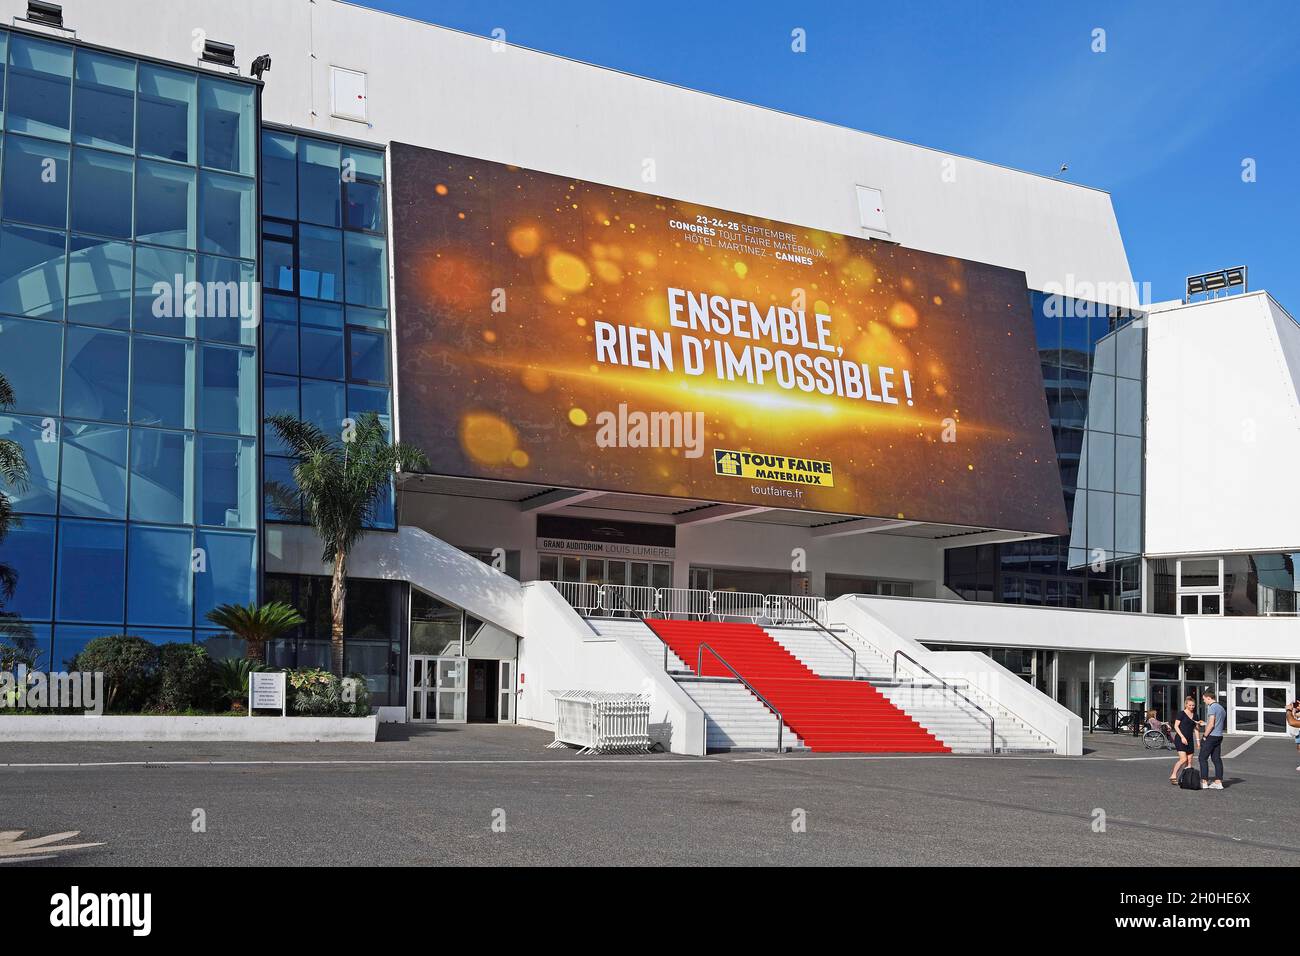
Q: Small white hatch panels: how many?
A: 2